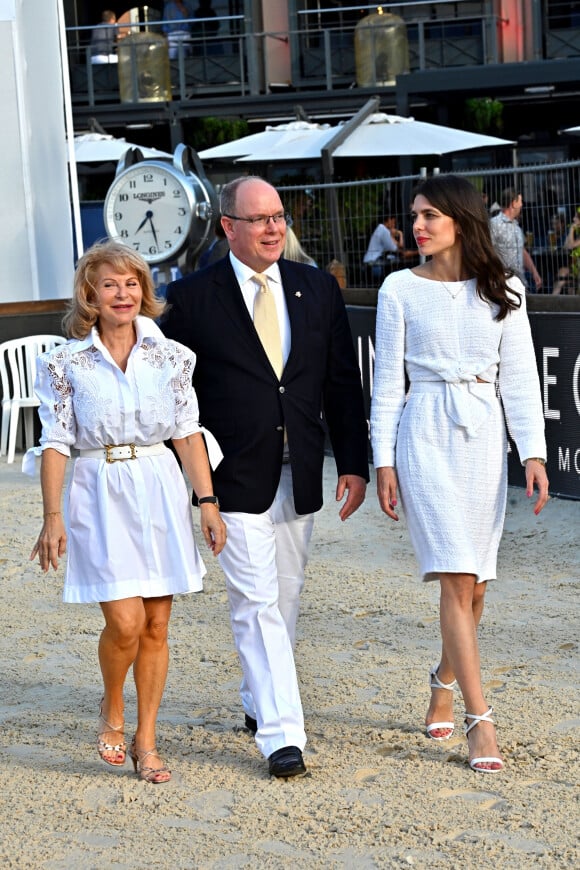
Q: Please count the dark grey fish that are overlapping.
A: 0